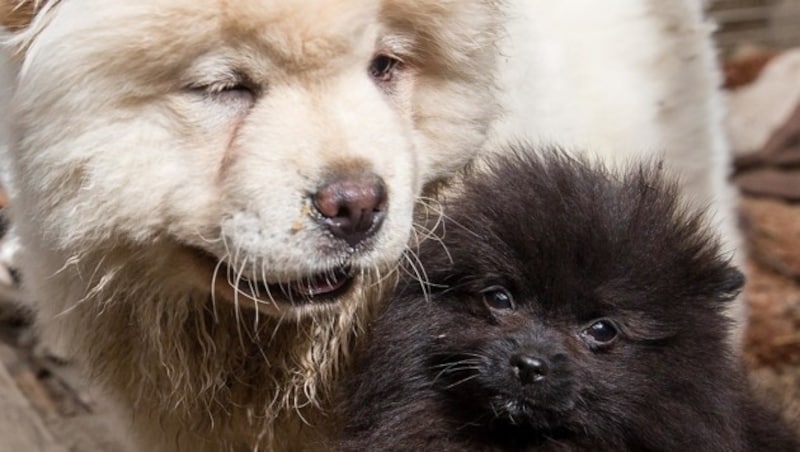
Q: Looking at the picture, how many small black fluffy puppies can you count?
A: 1